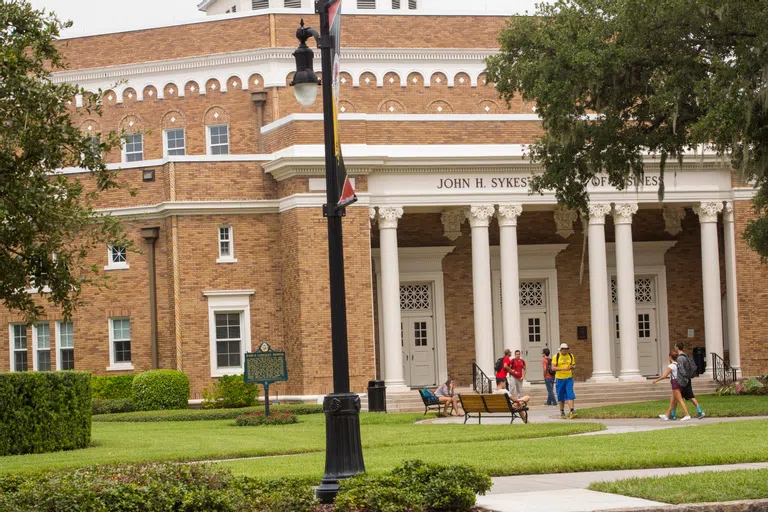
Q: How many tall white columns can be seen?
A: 7